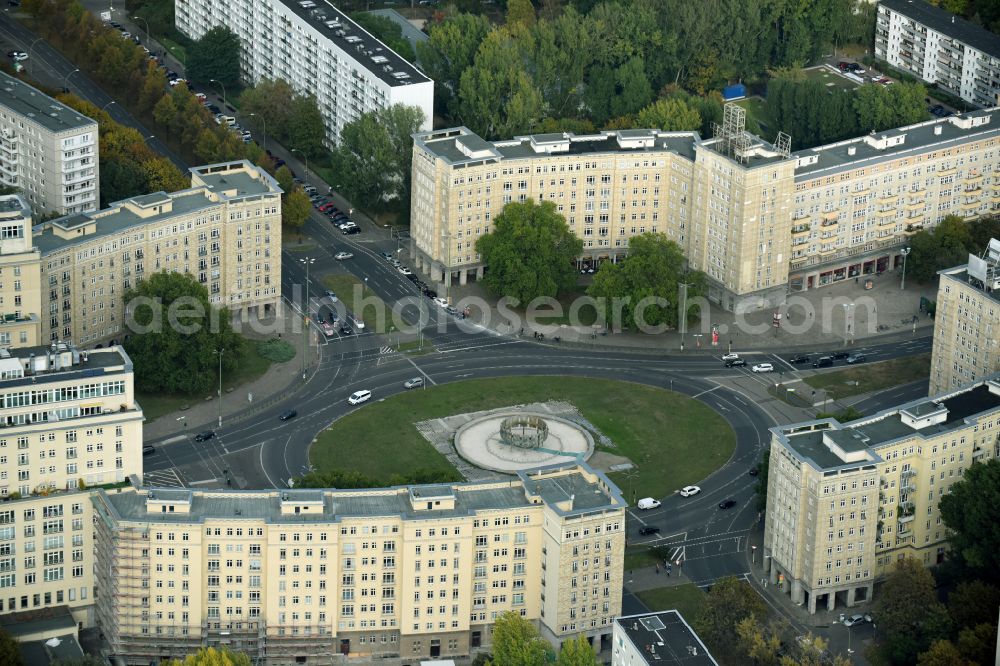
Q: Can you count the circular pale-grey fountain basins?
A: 1